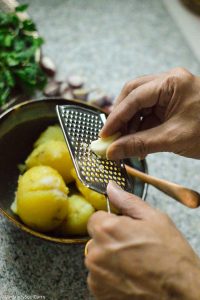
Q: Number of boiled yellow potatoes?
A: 5